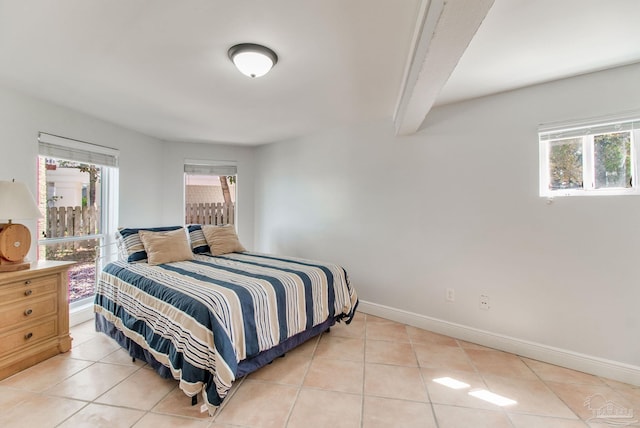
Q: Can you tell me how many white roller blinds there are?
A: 3